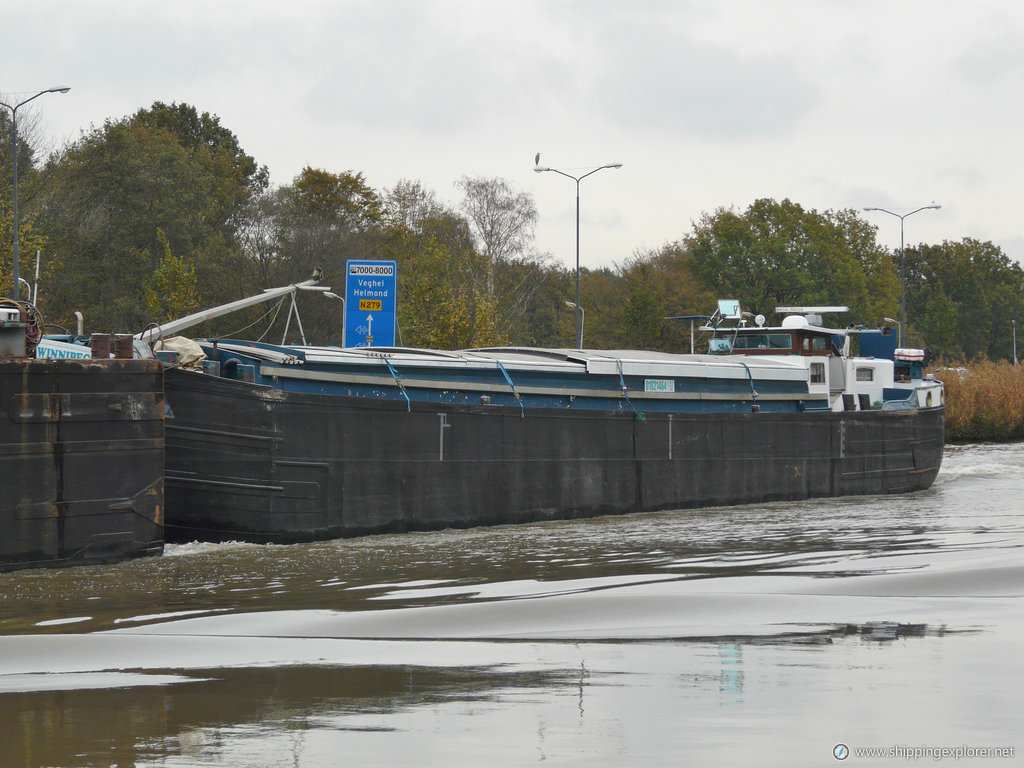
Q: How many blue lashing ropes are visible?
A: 4